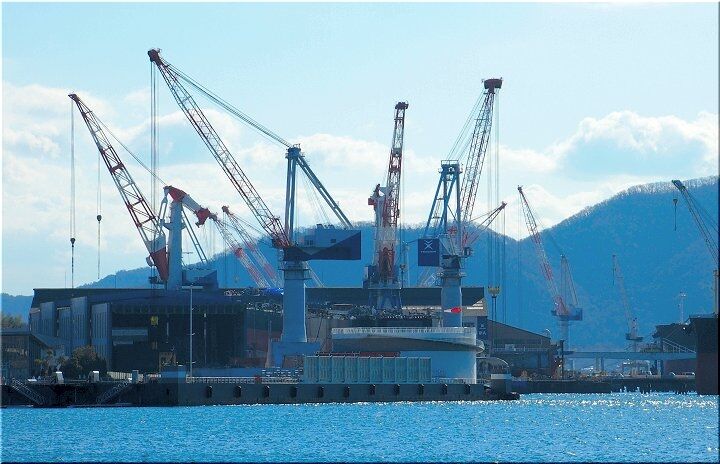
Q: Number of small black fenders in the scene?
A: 11